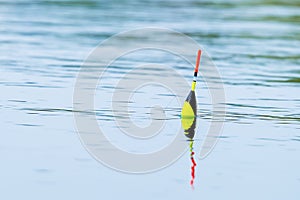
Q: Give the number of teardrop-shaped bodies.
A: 1